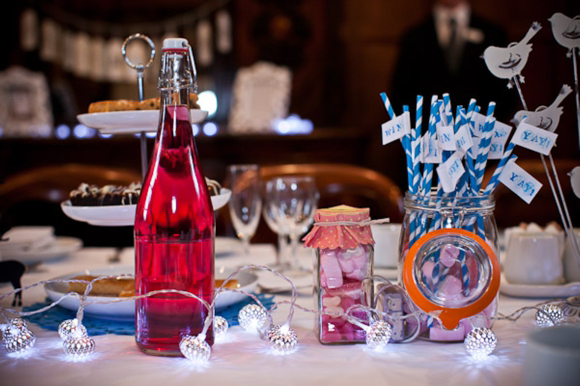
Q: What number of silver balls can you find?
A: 11